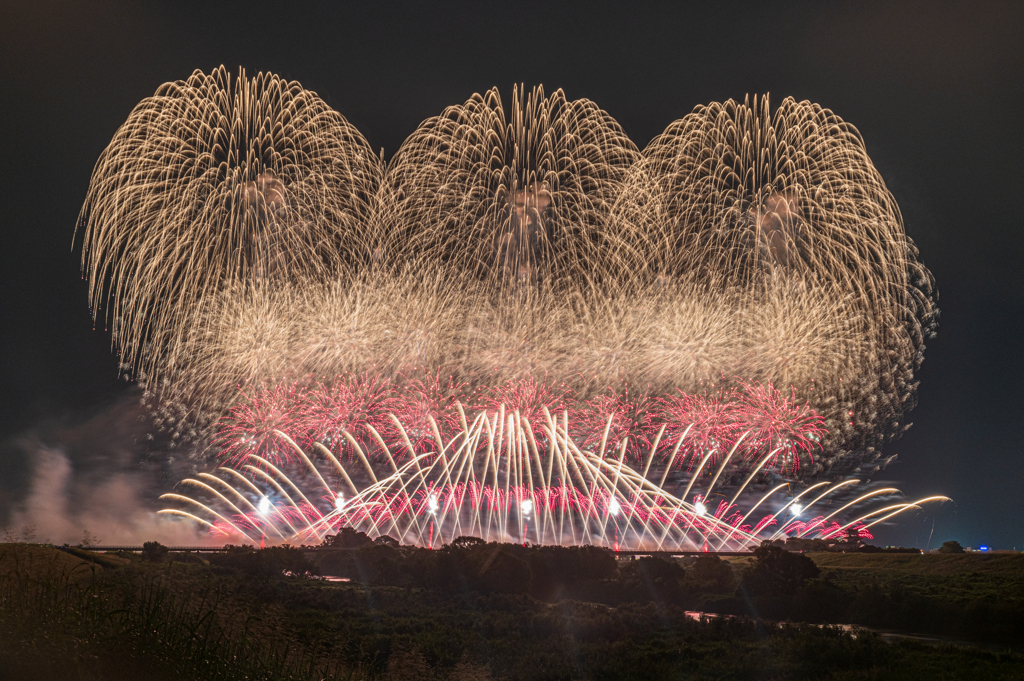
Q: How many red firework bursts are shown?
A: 7